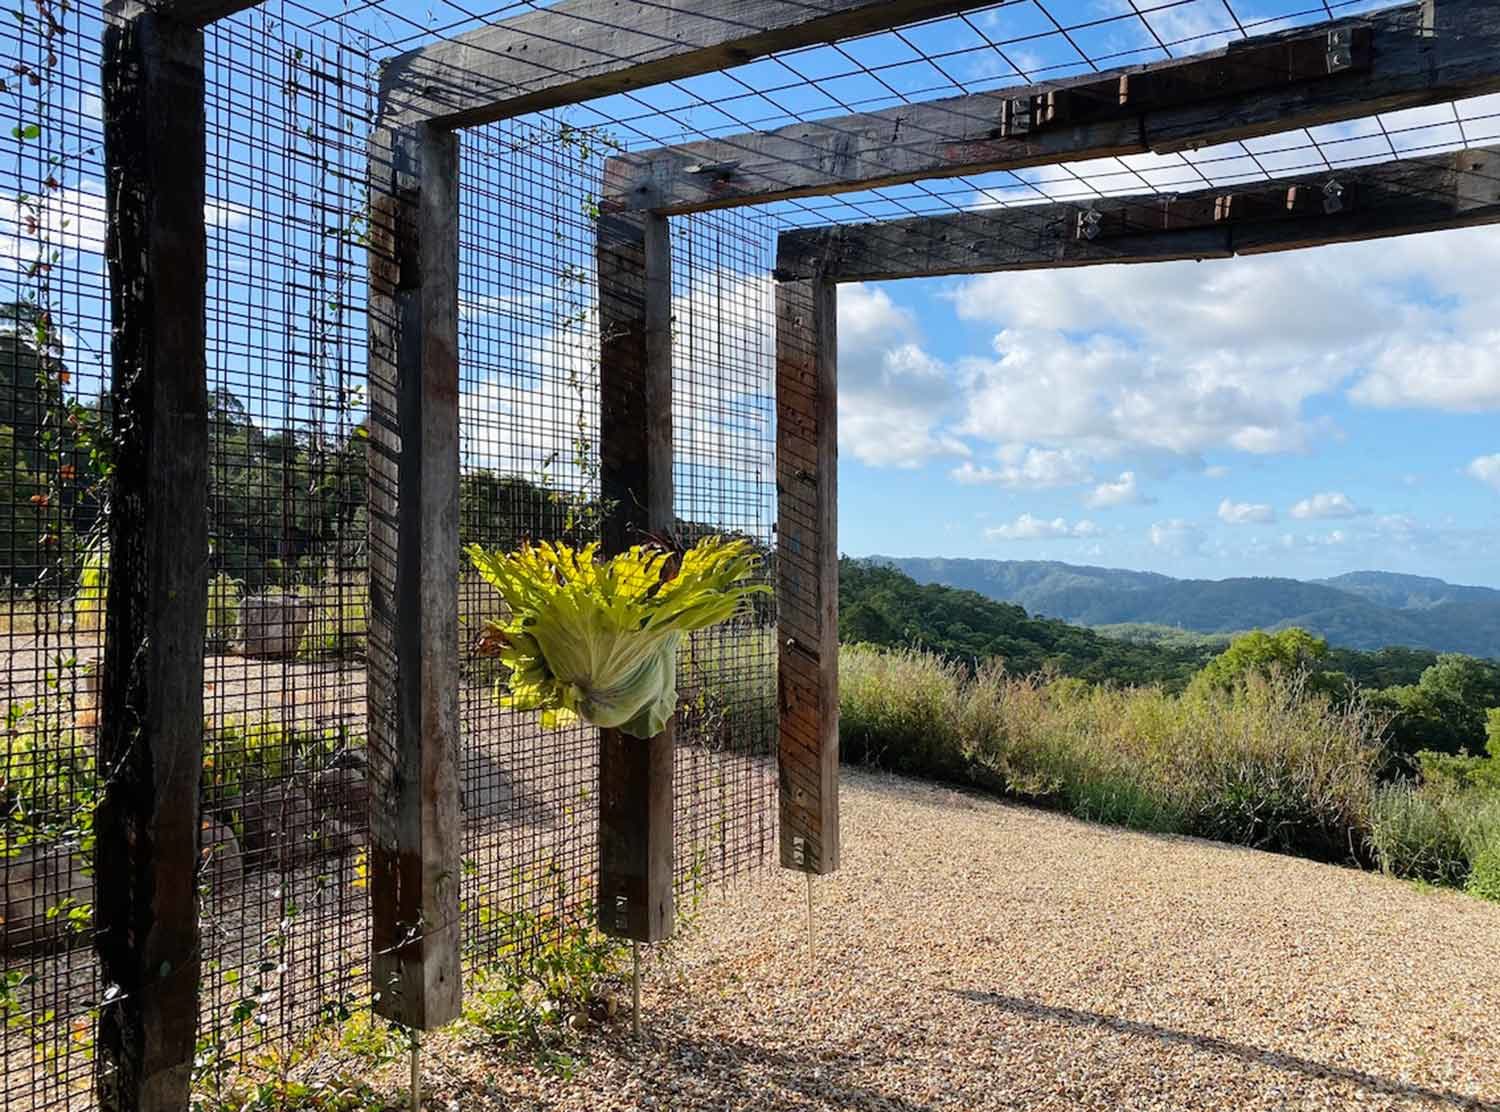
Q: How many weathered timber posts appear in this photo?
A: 4